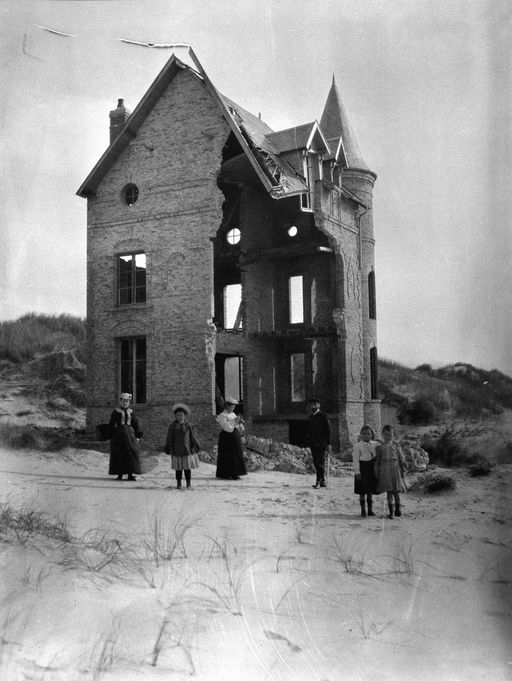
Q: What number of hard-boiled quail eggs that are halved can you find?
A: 0